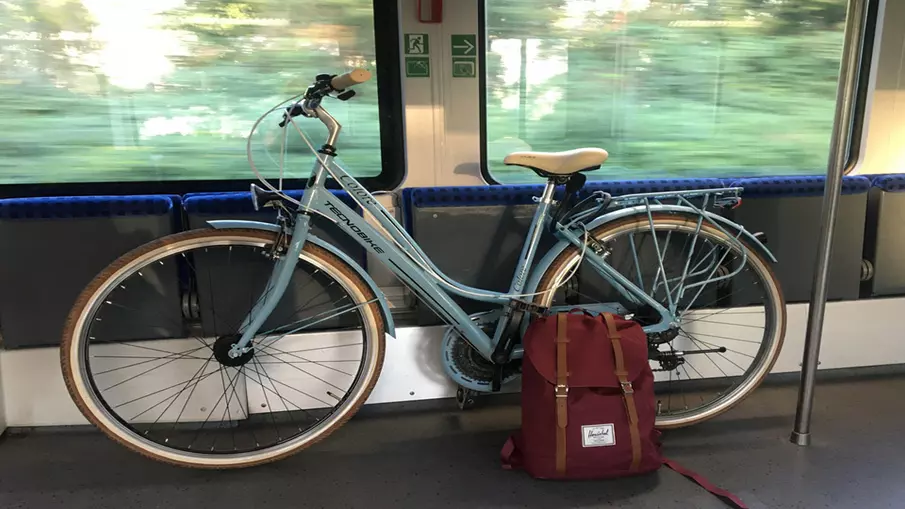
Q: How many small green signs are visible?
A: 4